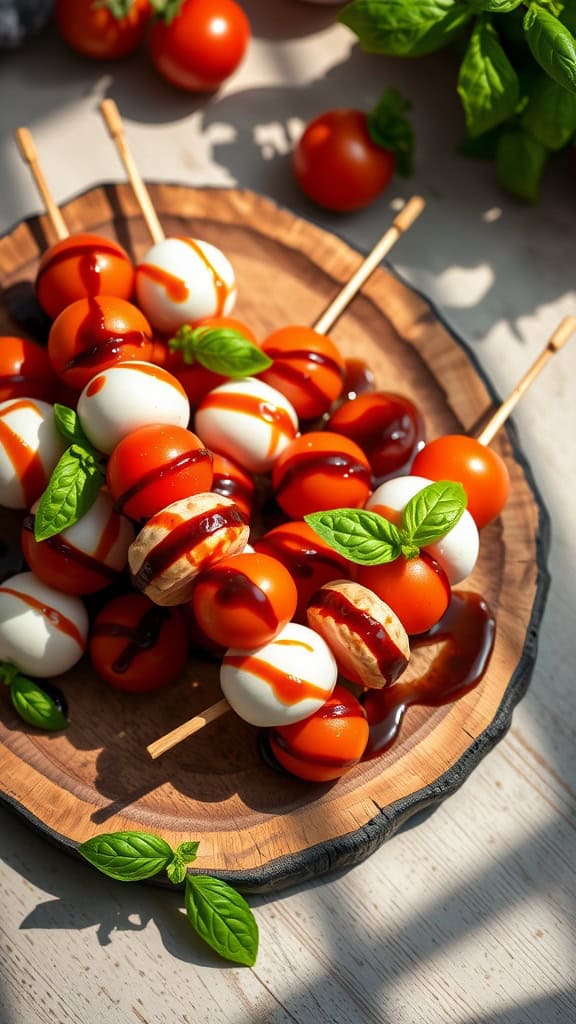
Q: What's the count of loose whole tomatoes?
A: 3